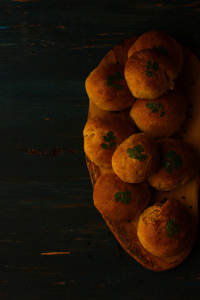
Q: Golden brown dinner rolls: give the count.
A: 9